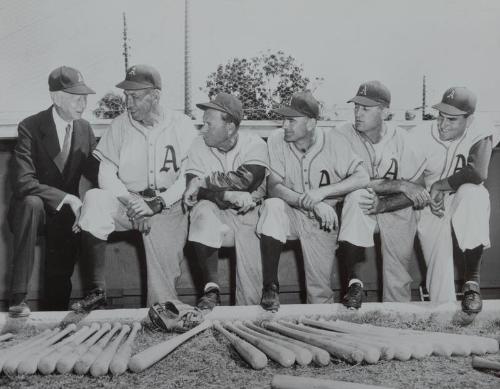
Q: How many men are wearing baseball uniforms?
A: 5